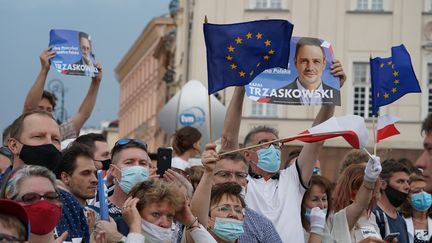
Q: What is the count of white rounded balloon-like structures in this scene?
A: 1